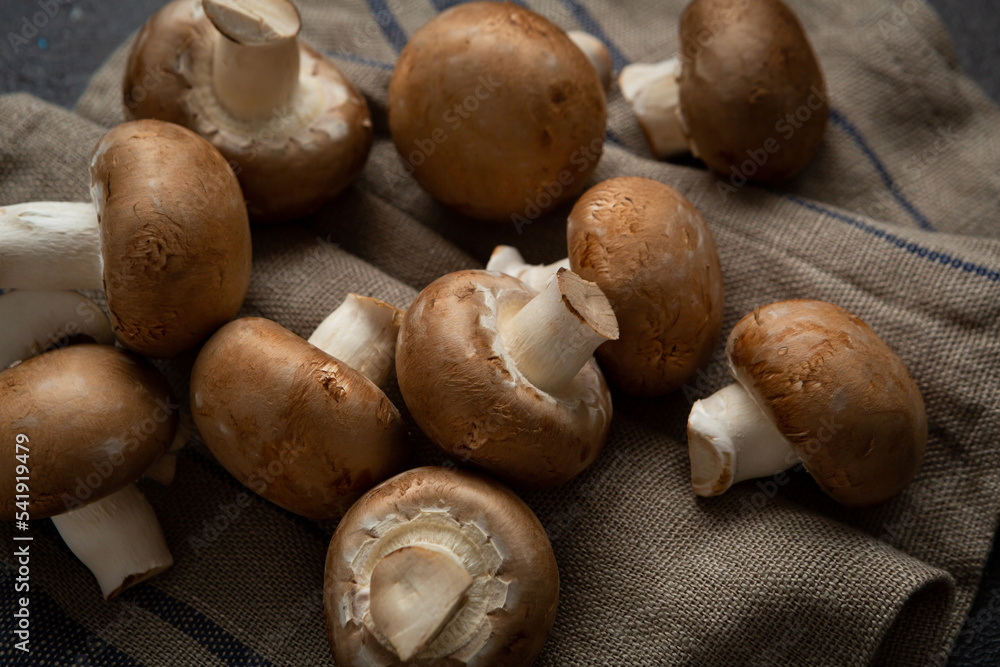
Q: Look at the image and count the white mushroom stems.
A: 11